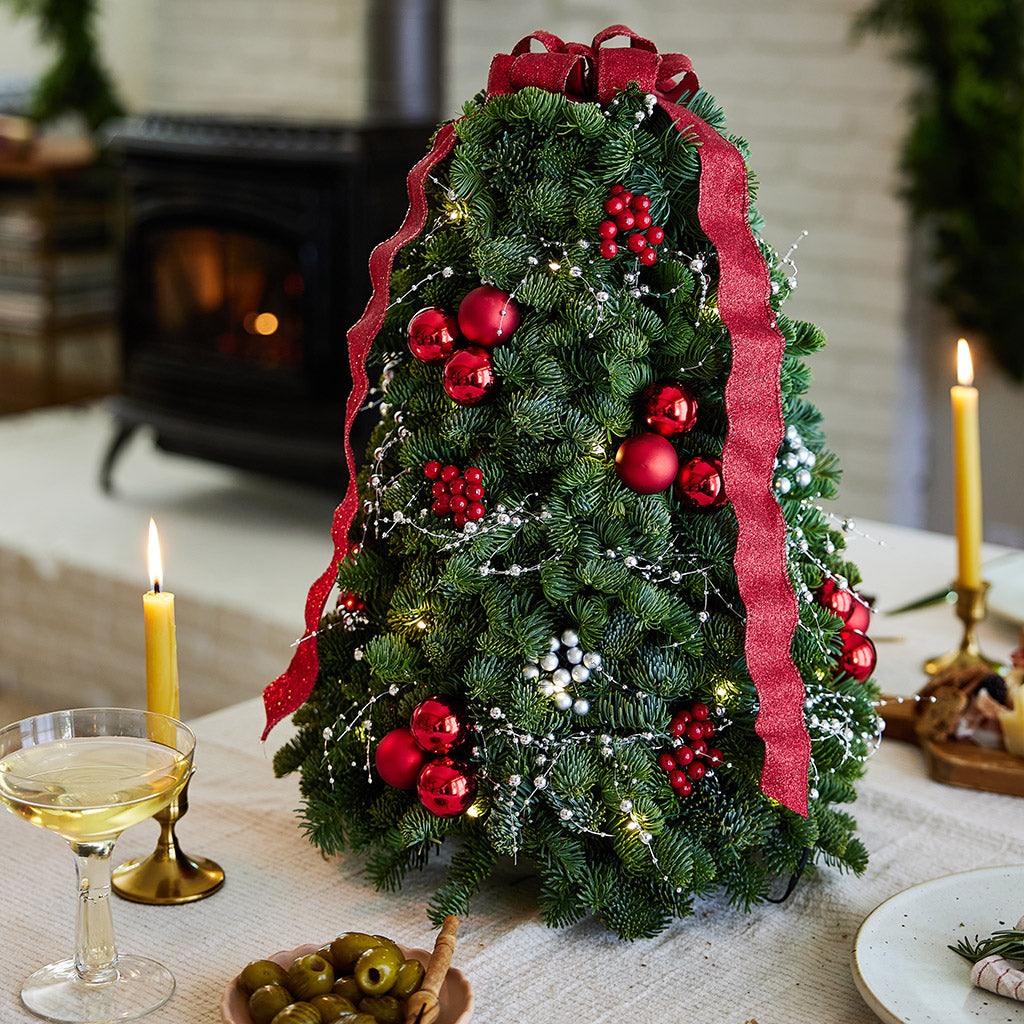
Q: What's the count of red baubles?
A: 12